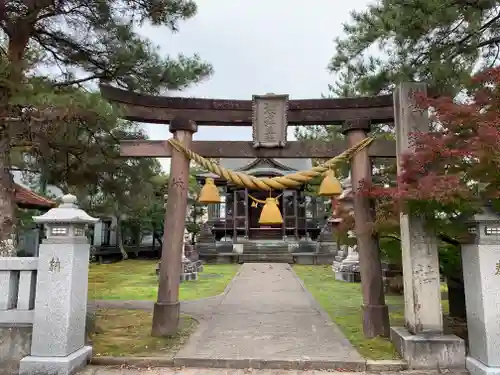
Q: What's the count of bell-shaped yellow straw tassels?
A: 3